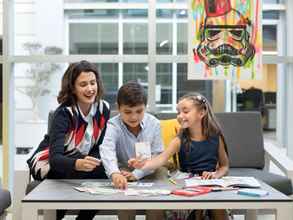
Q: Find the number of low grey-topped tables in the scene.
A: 1